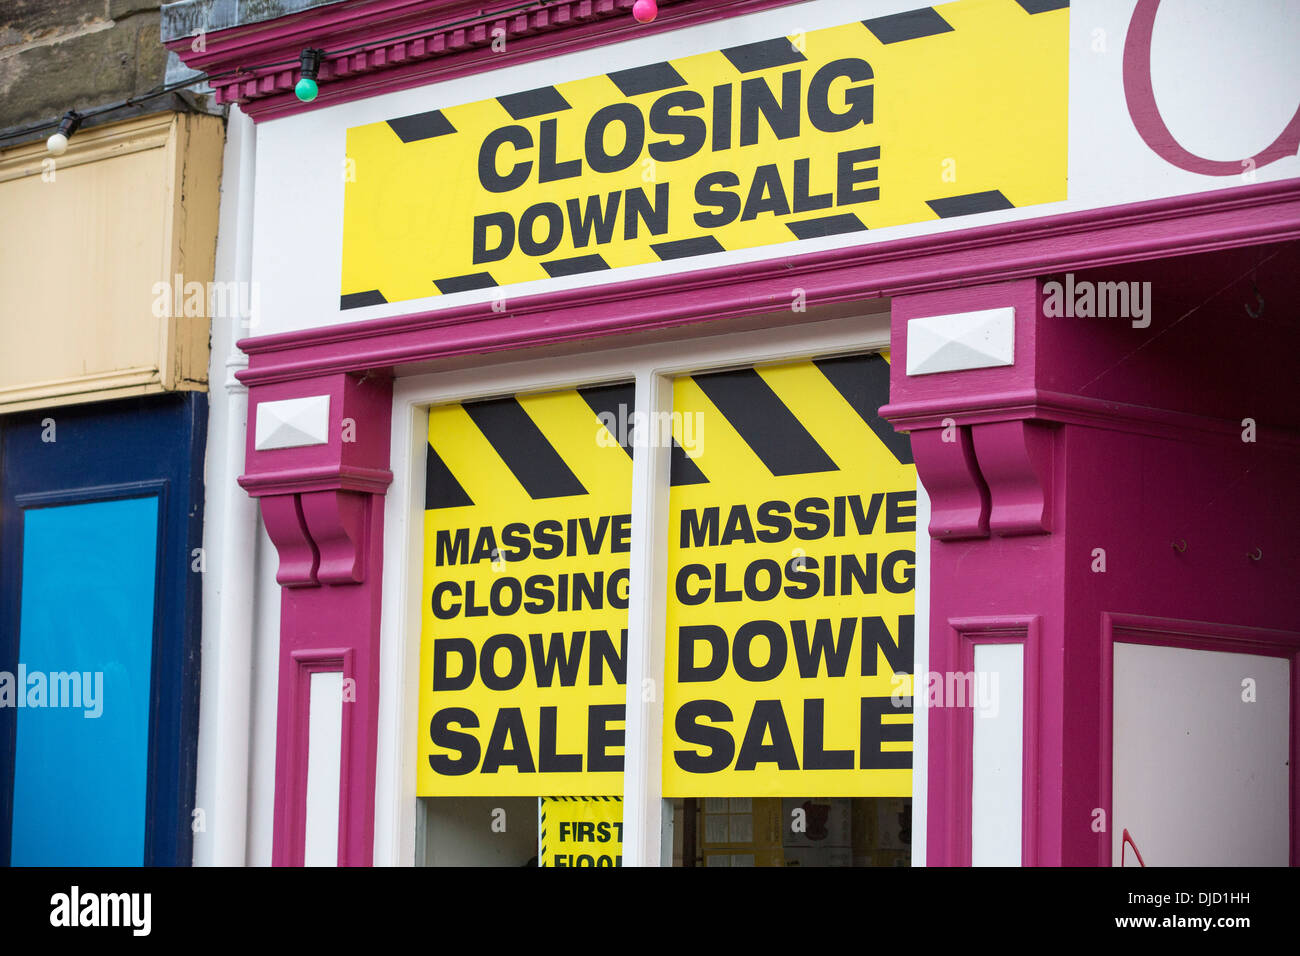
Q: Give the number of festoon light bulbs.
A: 3